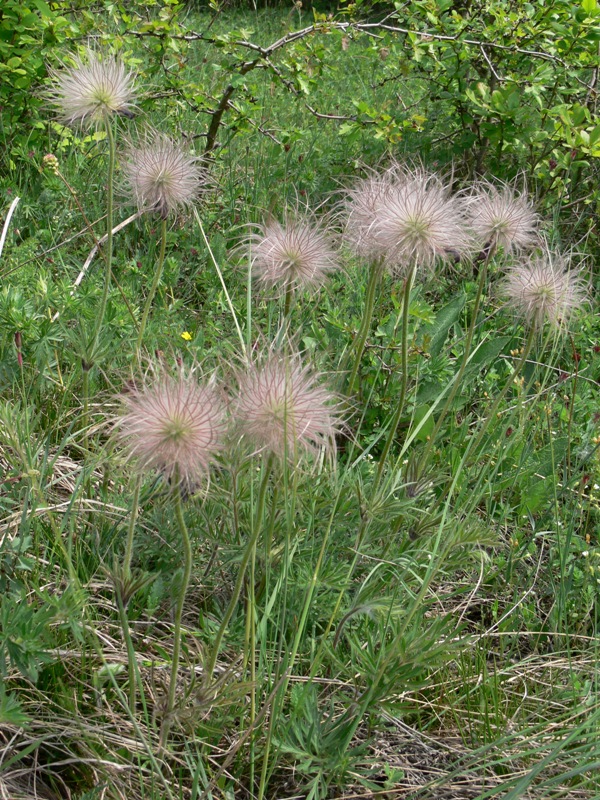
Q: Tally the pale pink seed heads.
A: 9